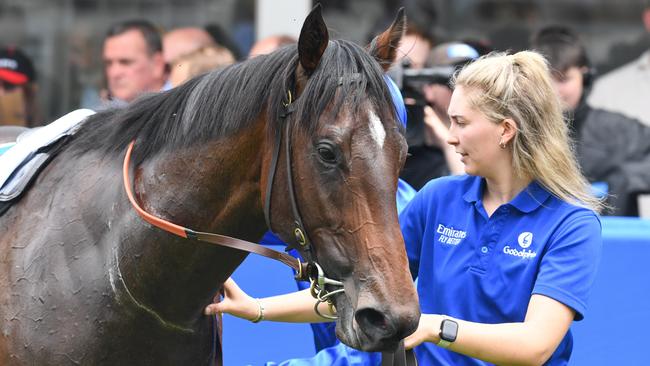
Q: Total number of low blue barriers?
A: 1